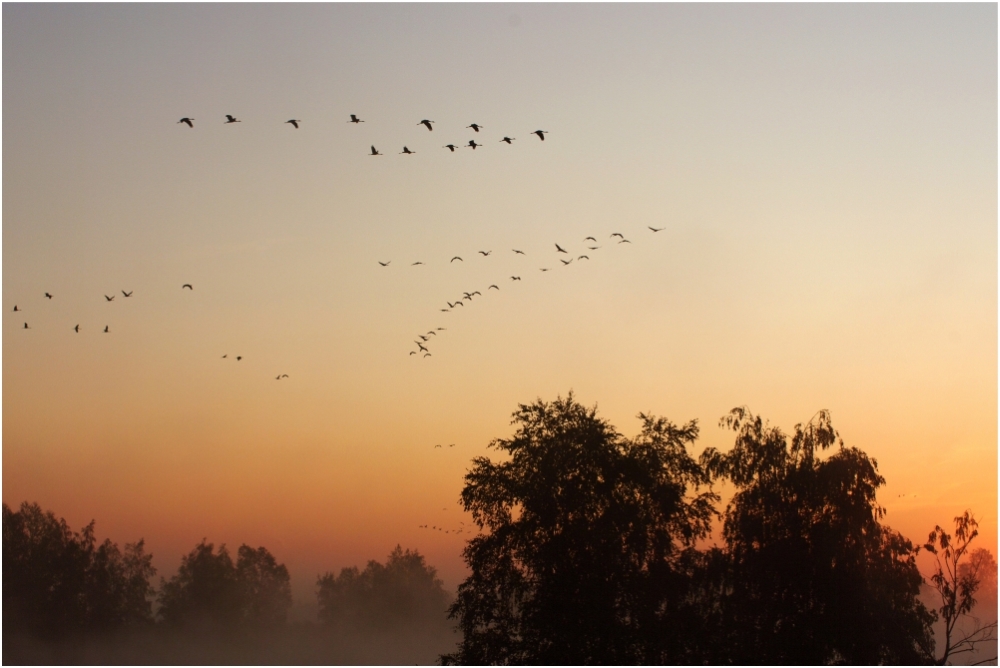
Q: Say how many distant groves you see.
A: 3